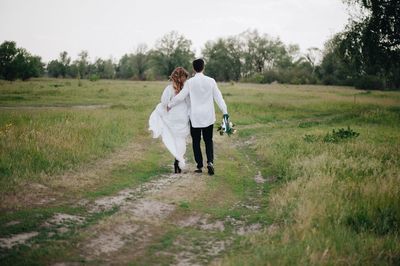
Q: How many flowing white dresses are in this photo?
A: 1